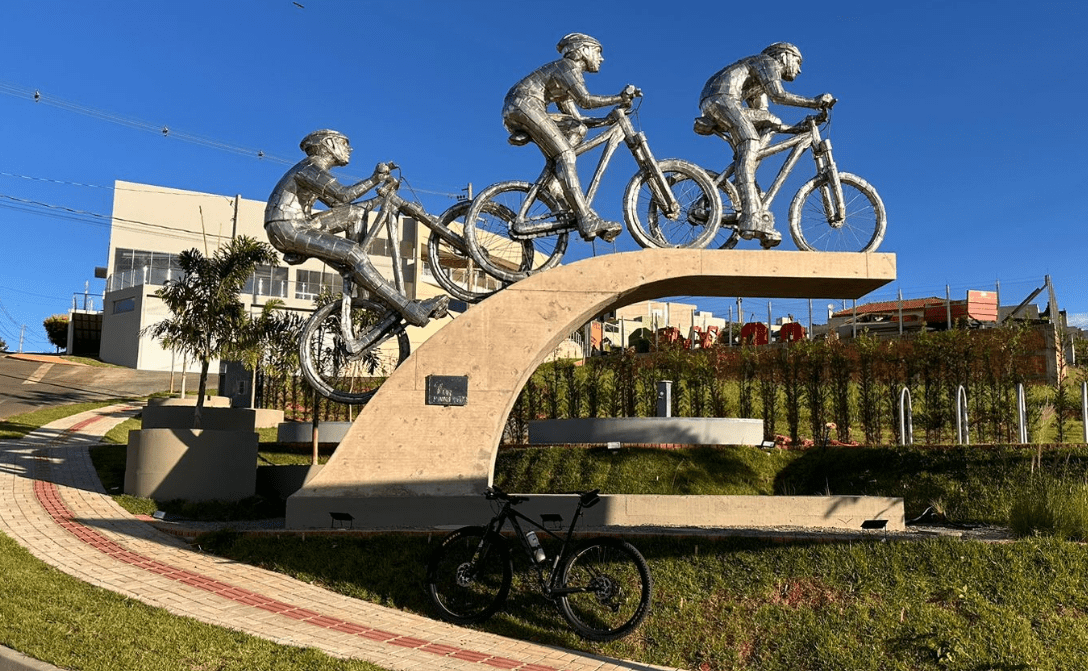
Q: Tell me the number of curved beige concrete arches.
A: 1